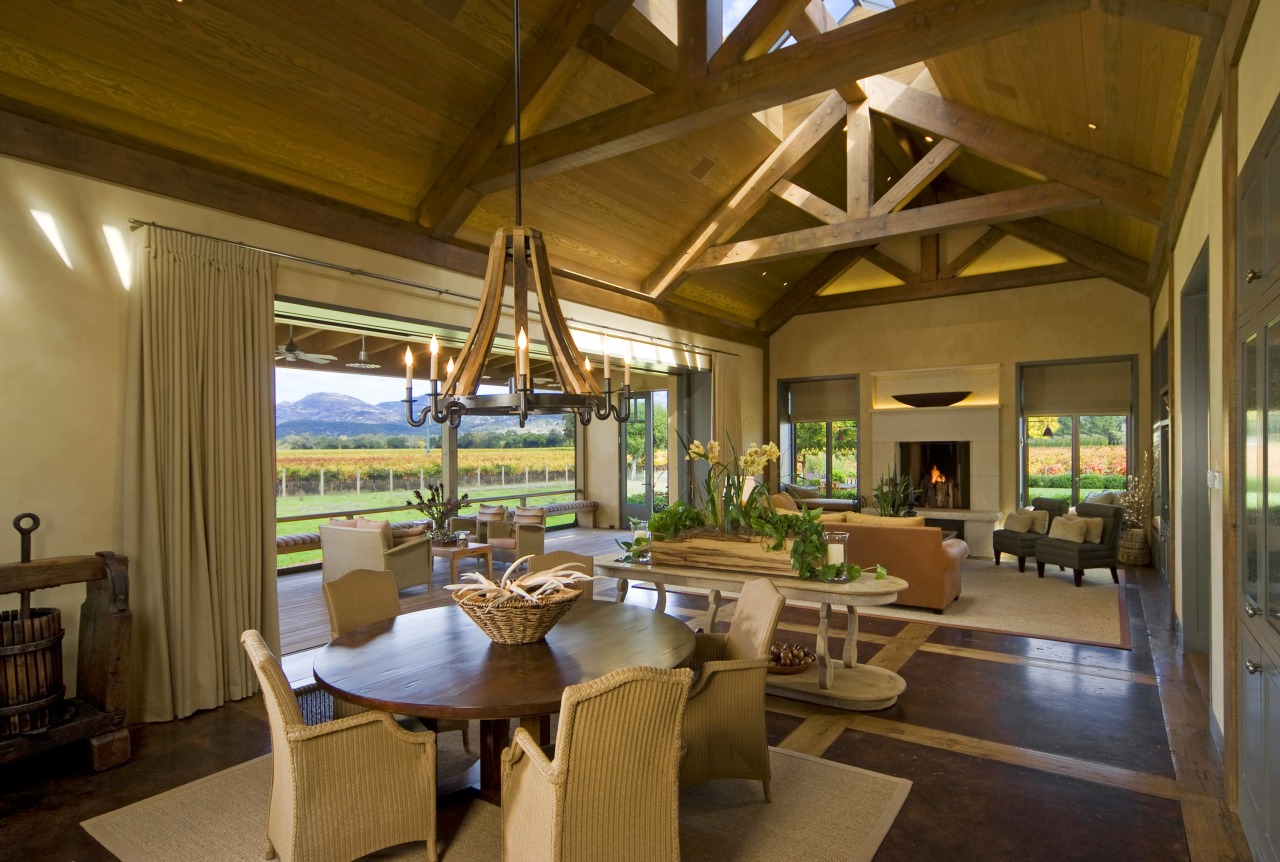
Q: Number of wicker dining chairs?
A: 5